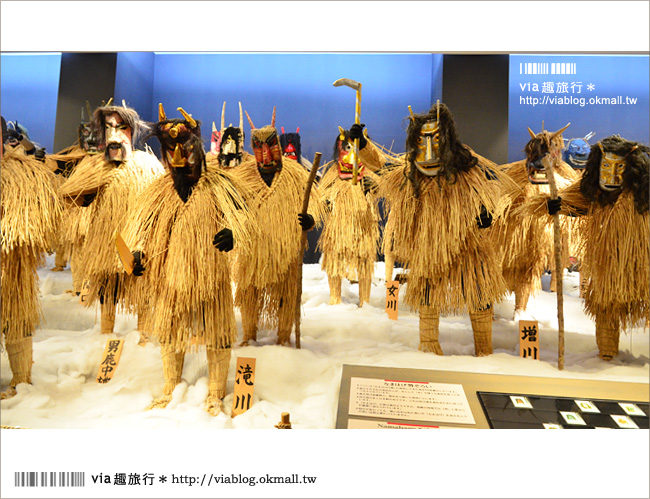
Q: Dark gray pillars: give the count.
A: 2